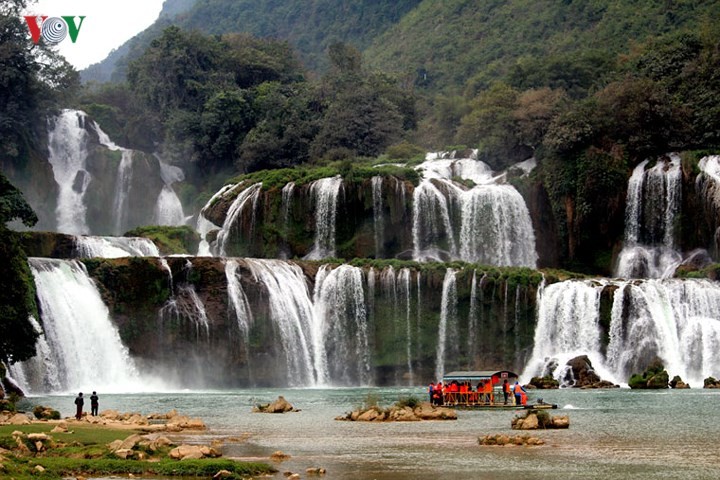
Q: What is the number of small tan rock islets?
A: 4